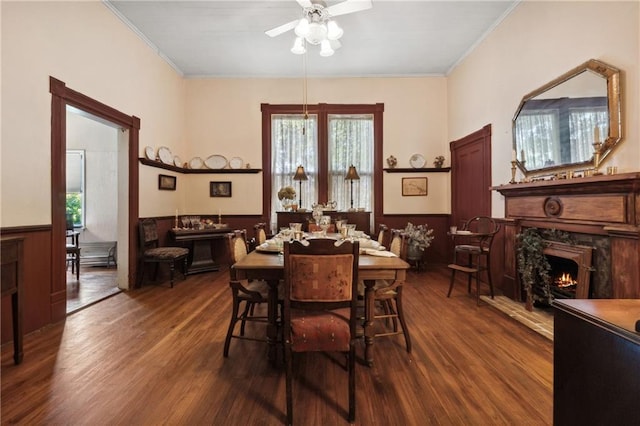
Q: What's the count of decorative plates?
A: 7